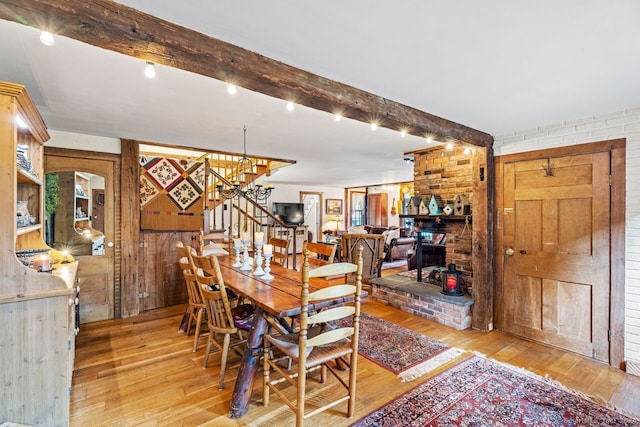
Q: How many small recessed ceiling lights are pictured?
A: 10